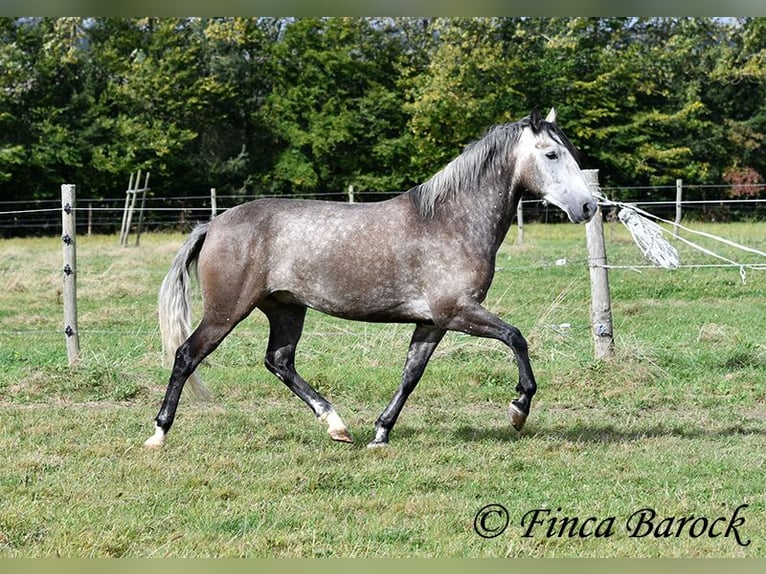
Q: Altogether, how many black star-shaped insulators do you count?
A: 4